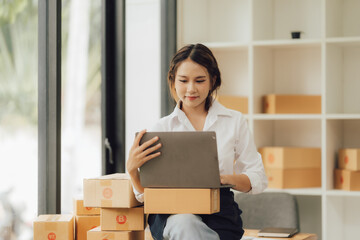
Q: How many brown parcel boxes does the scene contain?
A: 13